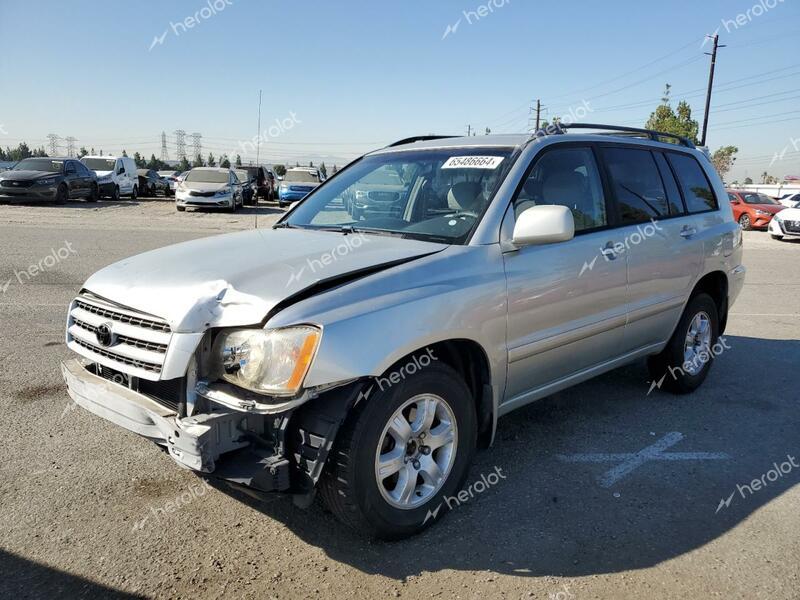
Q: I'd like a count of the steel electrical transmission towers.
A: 5